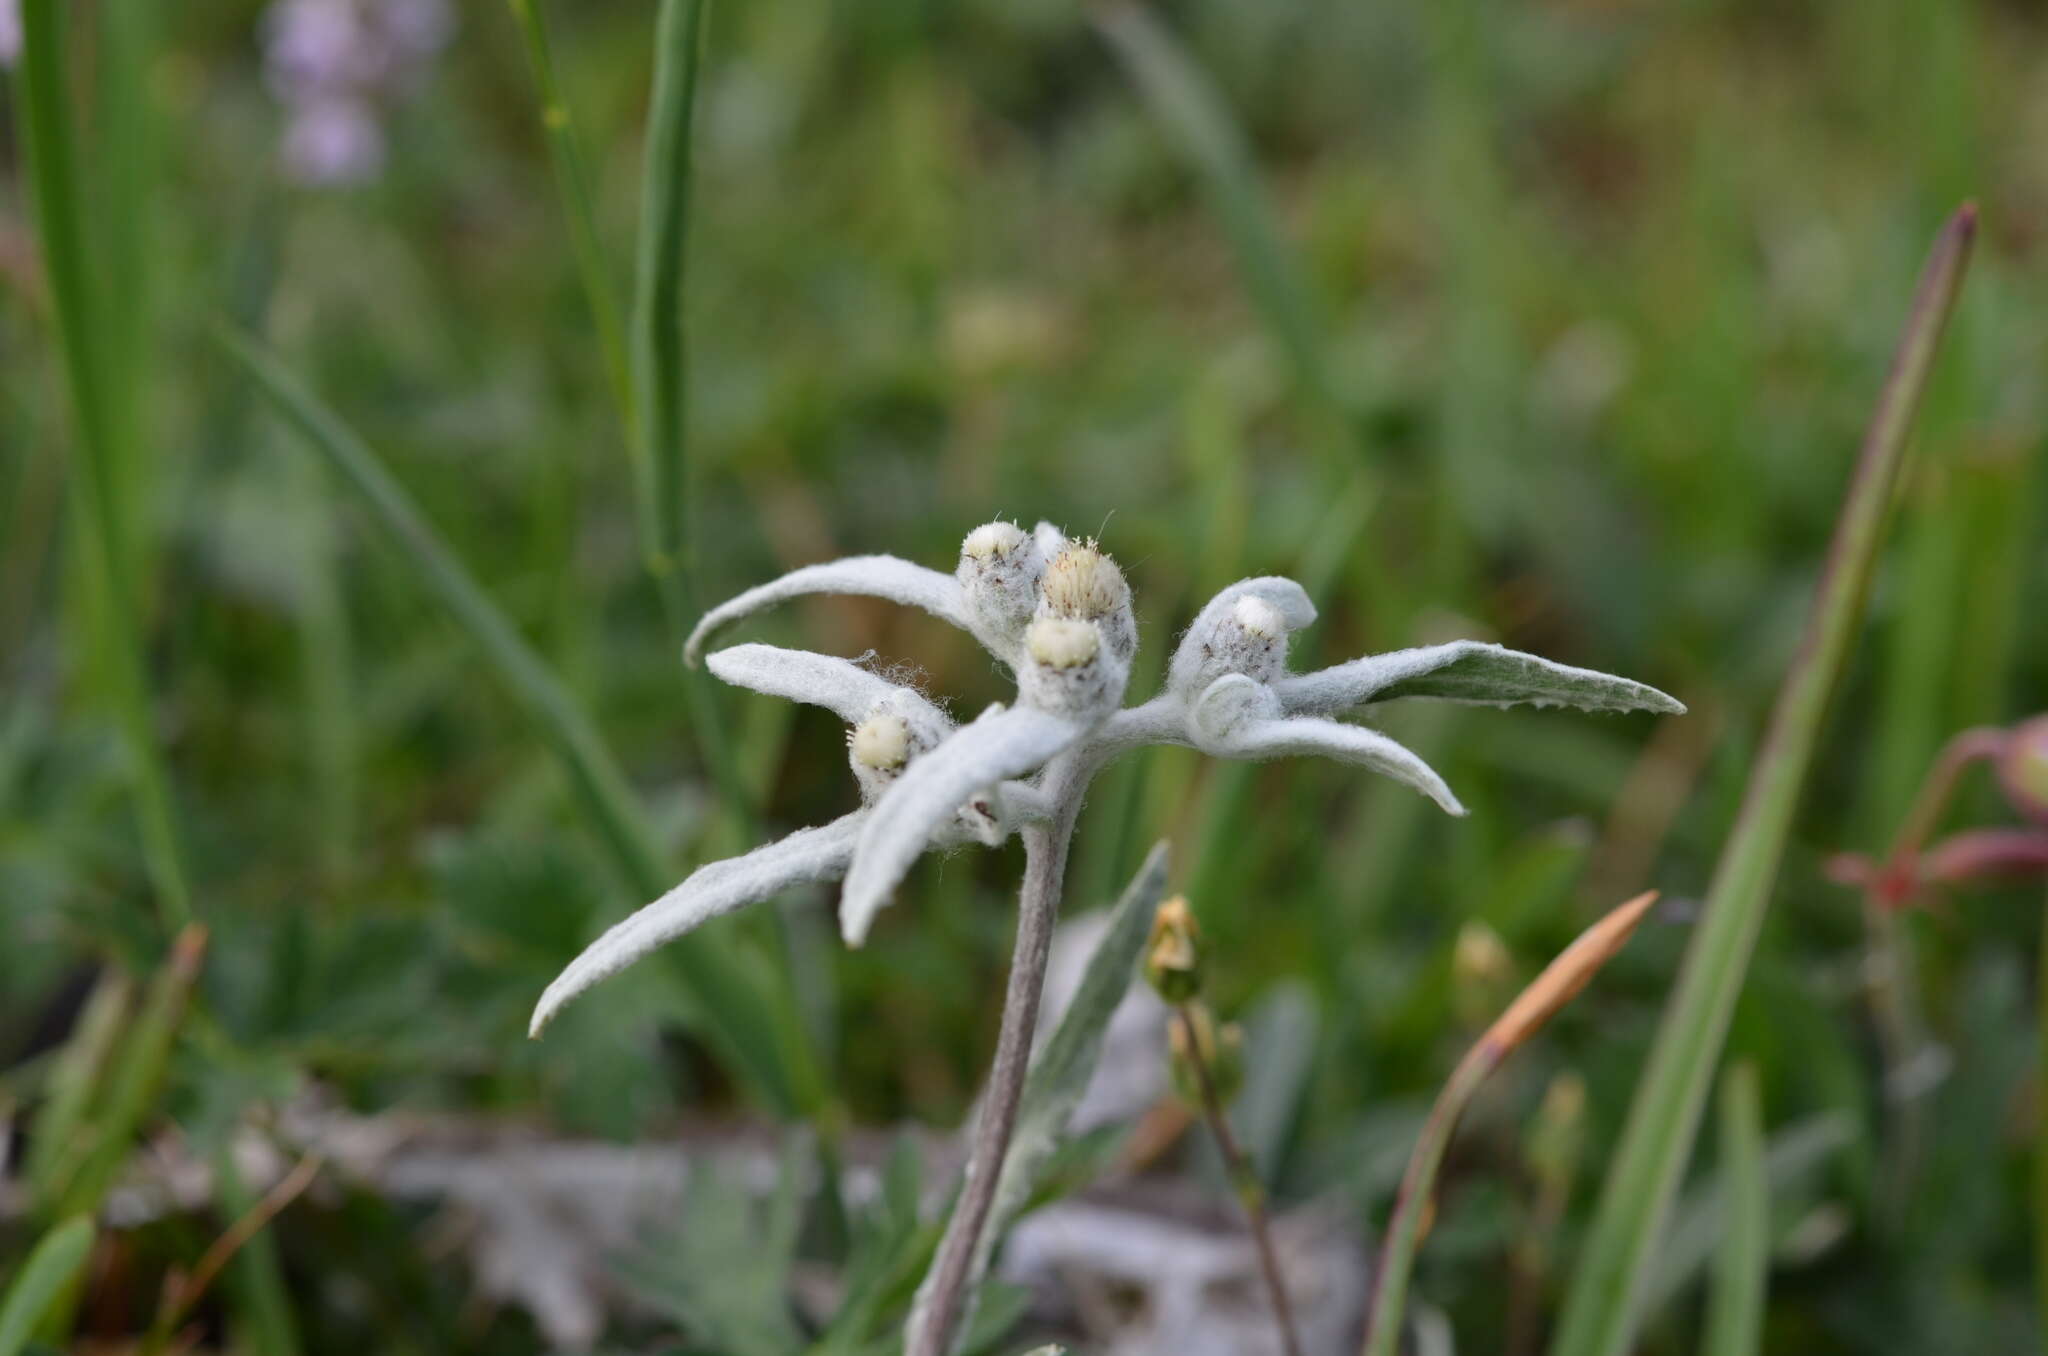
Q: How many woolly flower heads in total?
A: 5